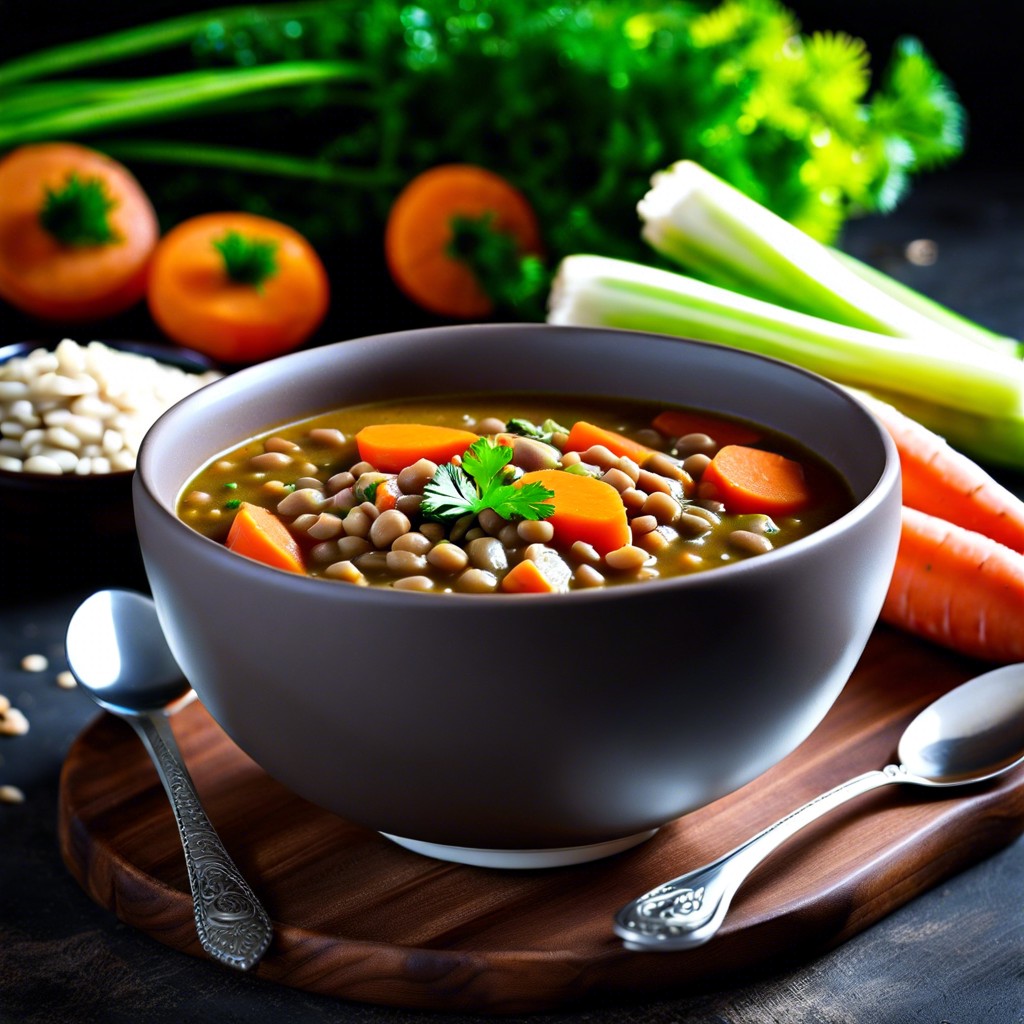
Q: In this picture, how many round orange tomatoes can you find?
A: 3